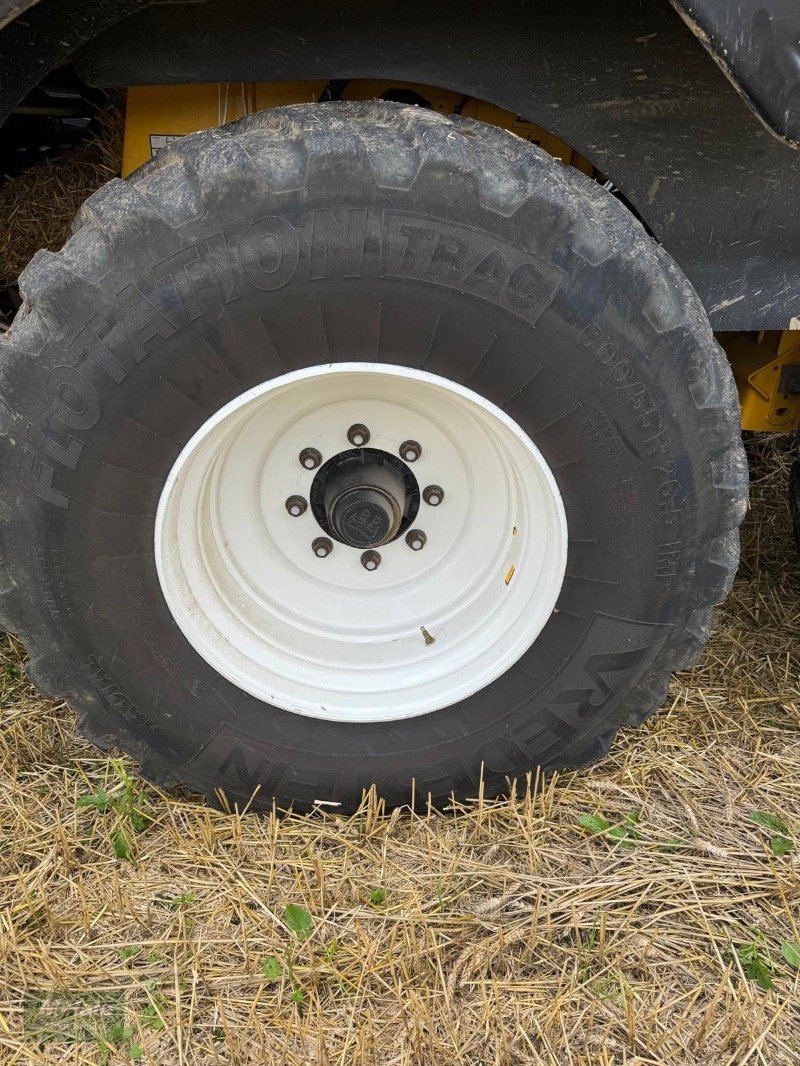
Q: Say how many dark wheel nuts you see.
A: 8